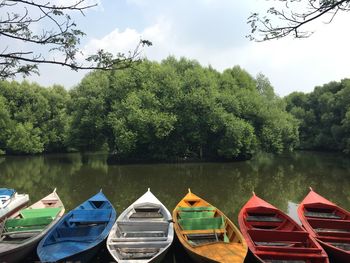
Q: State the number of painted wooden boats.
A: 6